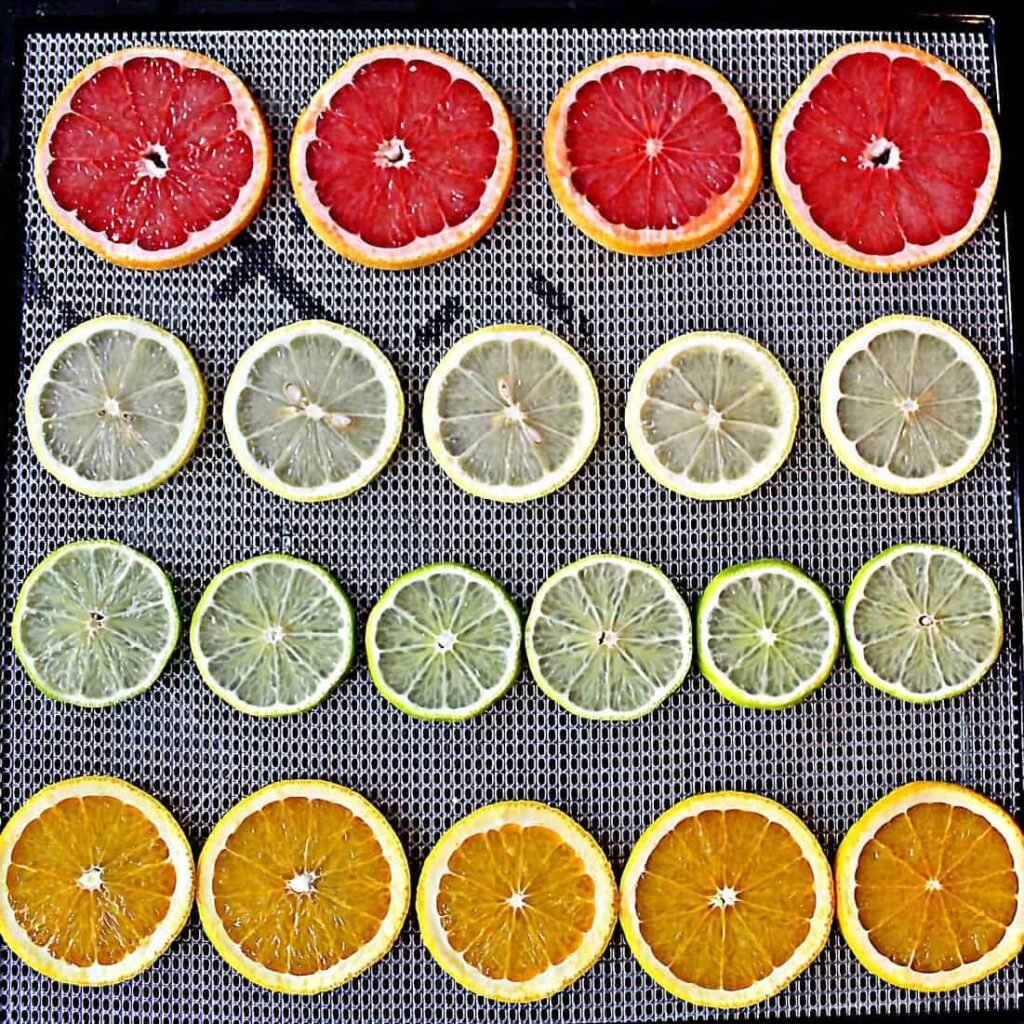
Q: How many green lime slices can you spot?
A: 6